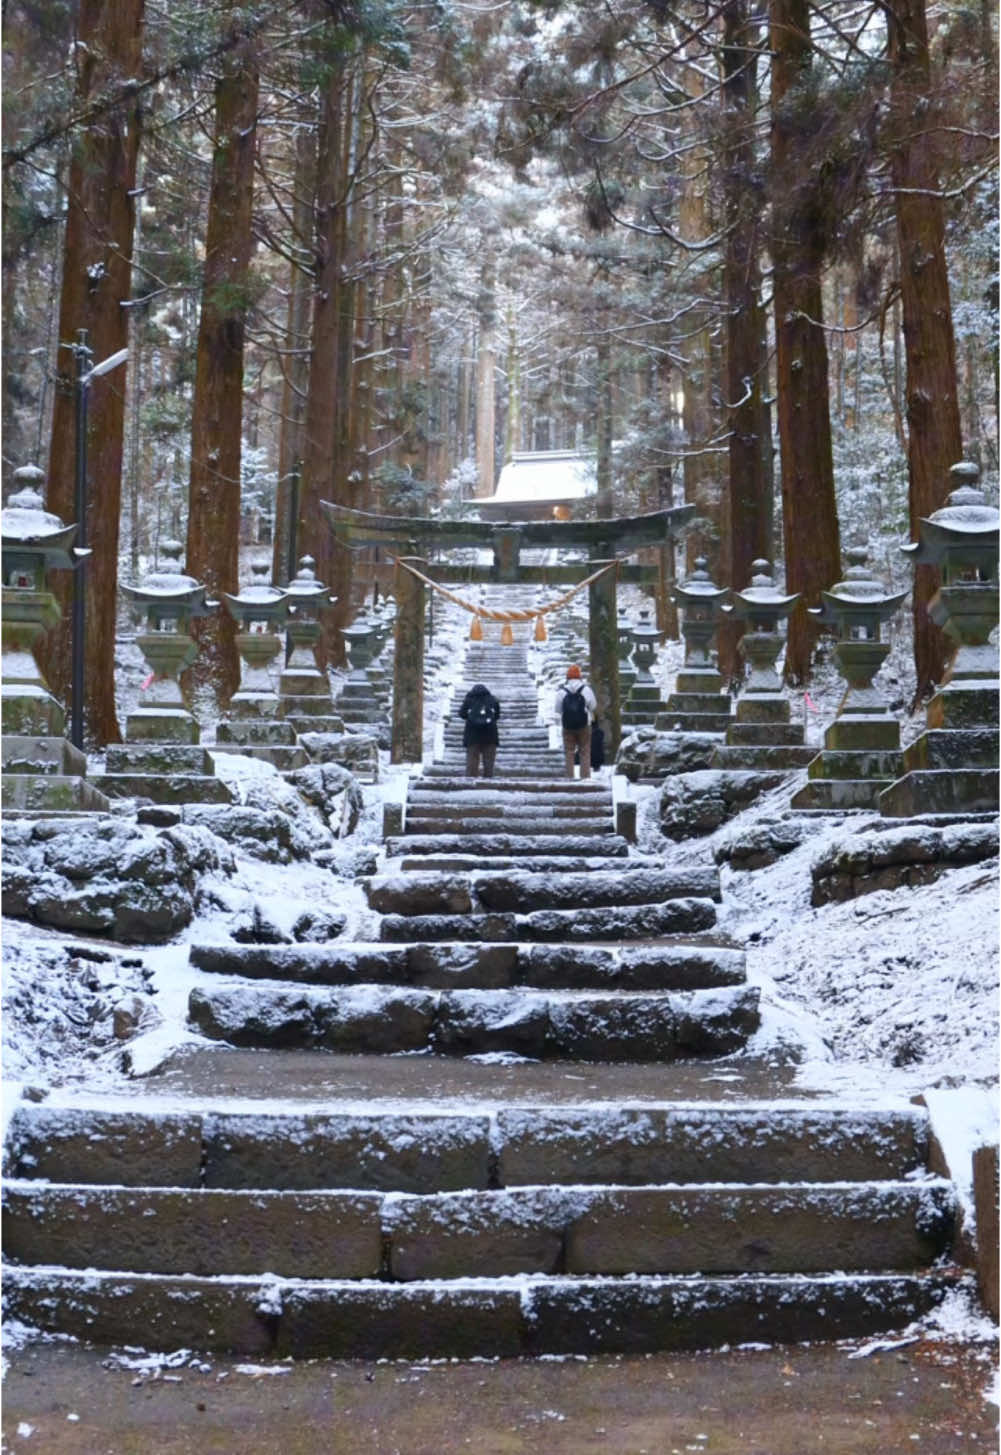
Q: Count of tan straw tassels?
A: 3